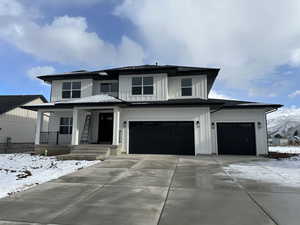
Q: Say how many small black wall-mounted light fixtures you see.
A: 4